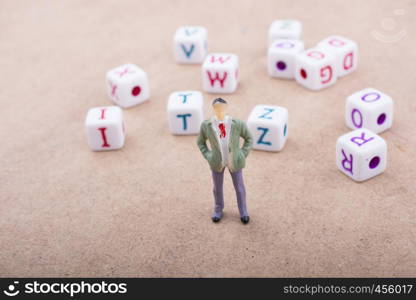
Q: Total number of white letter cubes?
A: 12